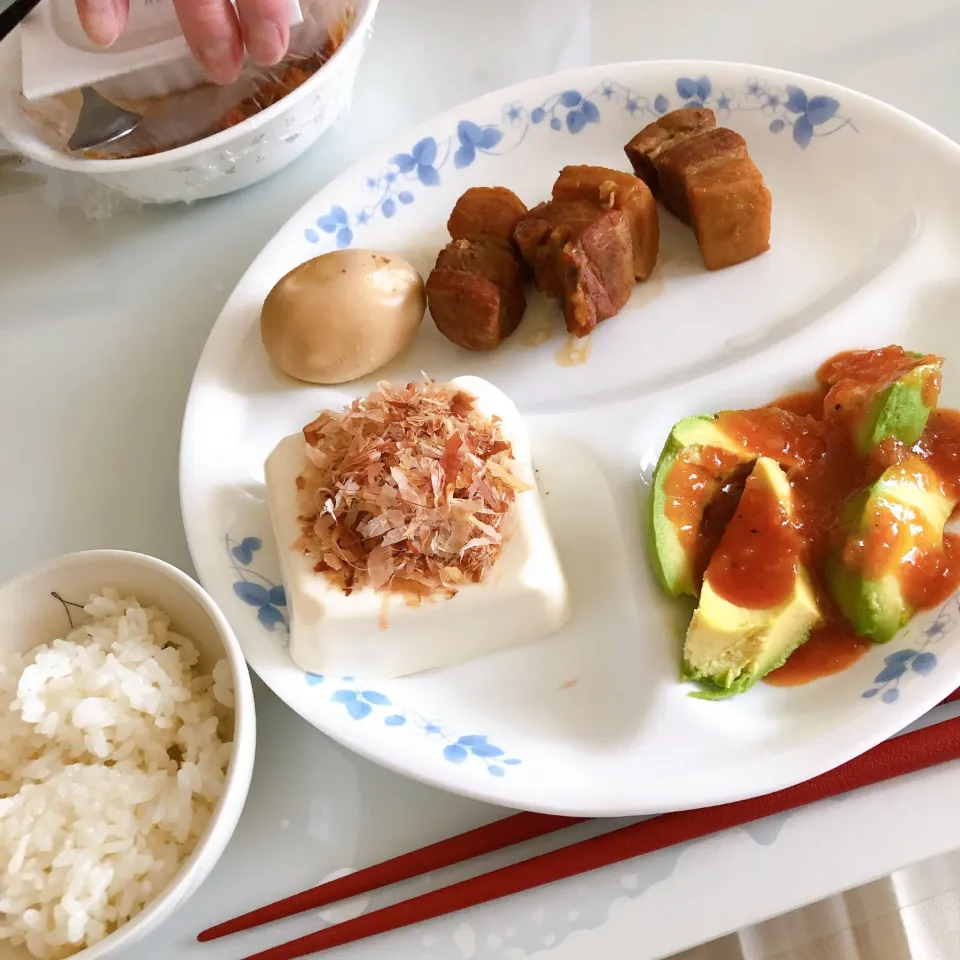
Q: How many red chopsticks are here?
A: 2